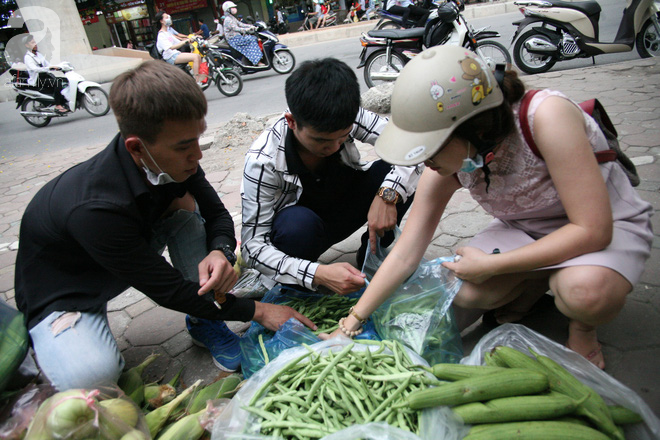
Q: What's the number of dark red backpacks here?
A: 1